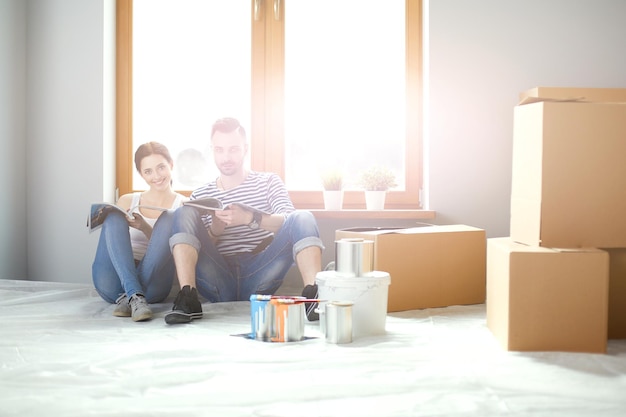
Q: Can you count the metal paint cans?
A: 4